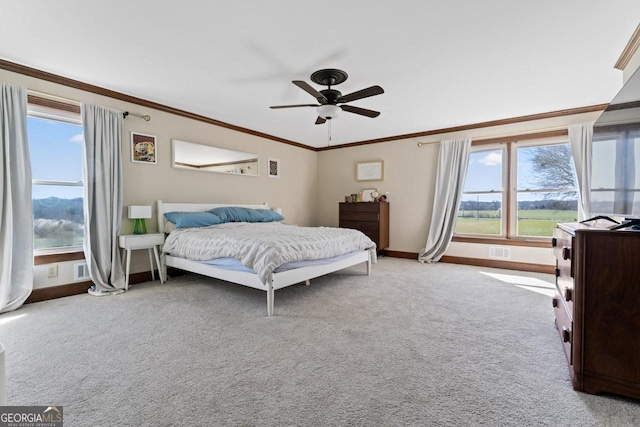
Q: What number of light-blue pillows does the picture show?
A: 3